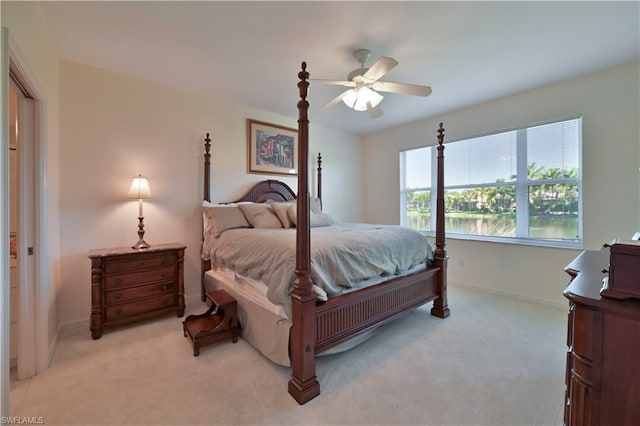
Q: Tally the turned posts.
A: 4